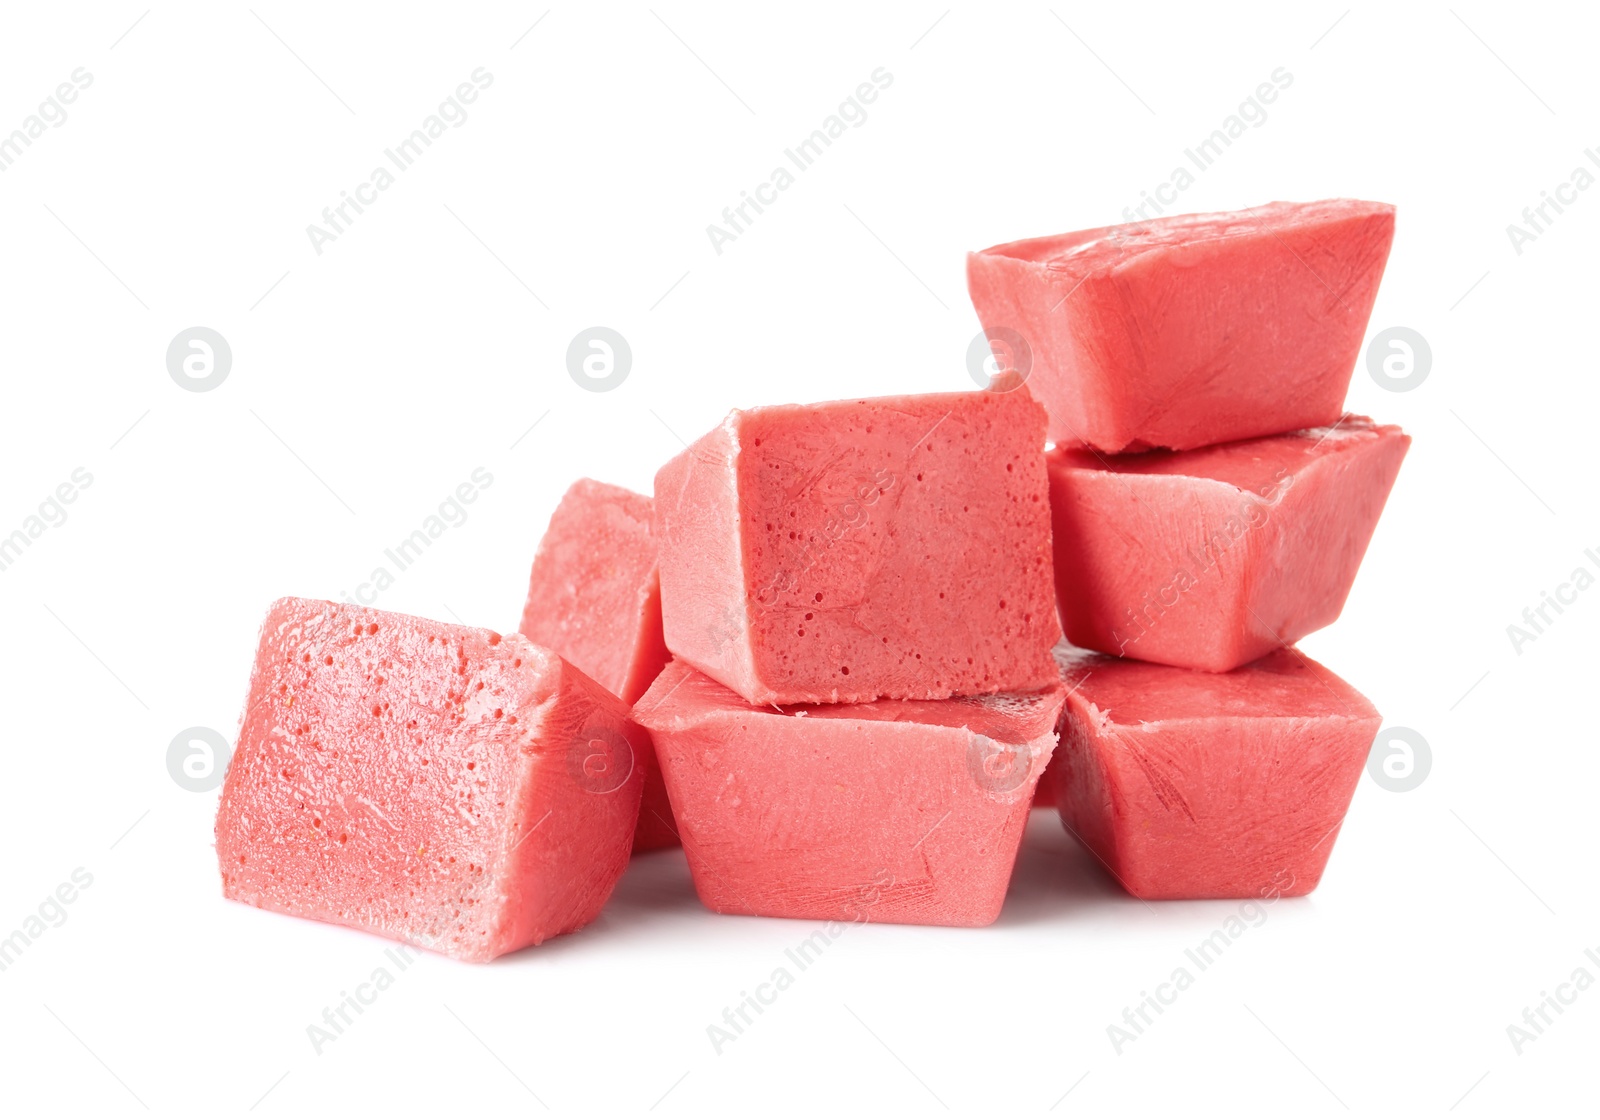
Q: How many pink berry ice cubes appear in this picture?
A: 7